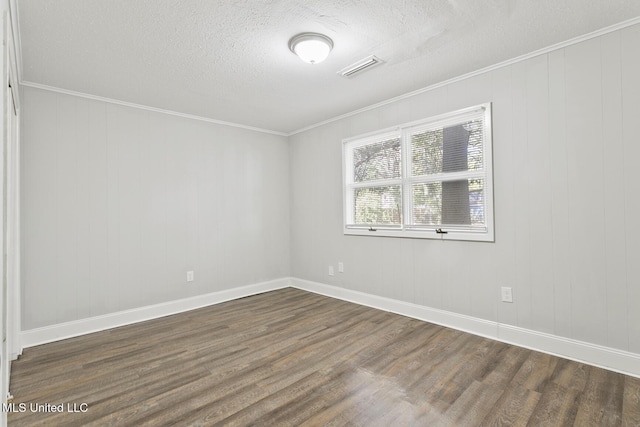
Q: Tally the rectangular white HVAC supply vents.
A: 1